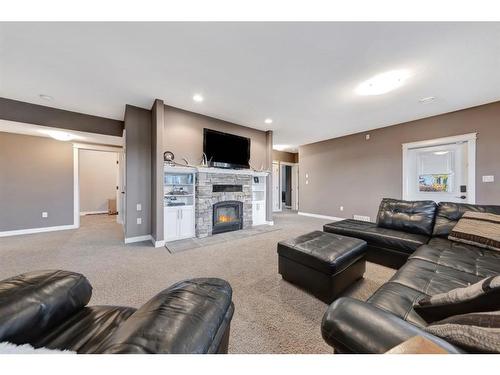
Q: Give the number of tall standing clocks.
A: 0